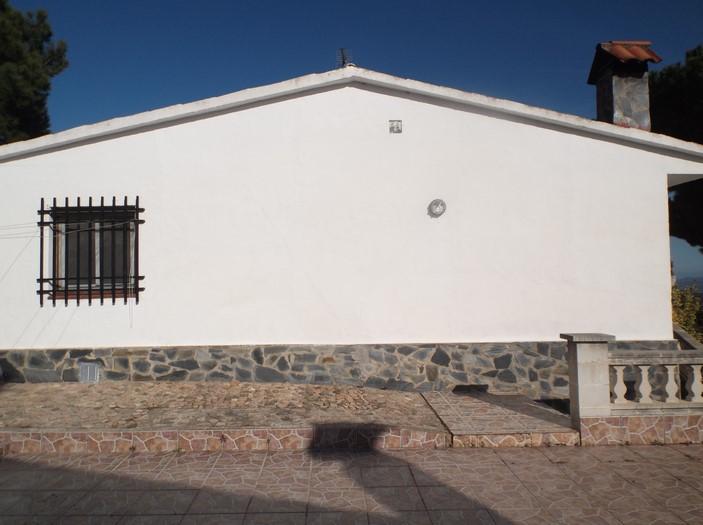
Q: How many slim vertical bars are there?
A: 9